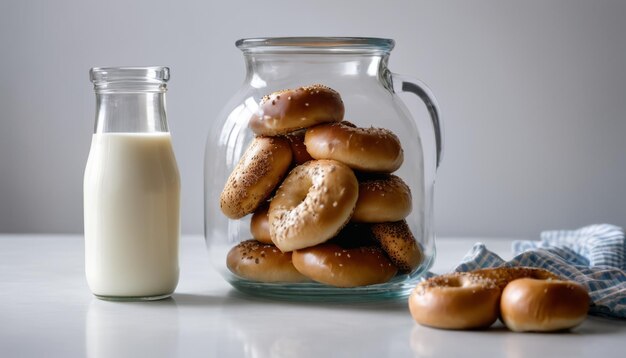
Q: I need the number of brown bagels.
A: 13